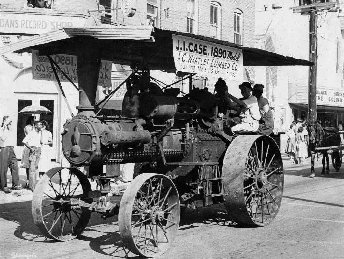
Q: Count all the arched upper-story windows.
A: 2